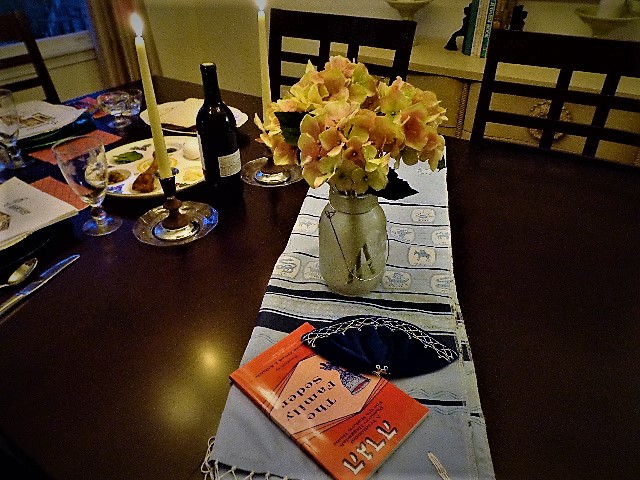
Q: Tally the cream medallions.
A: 9